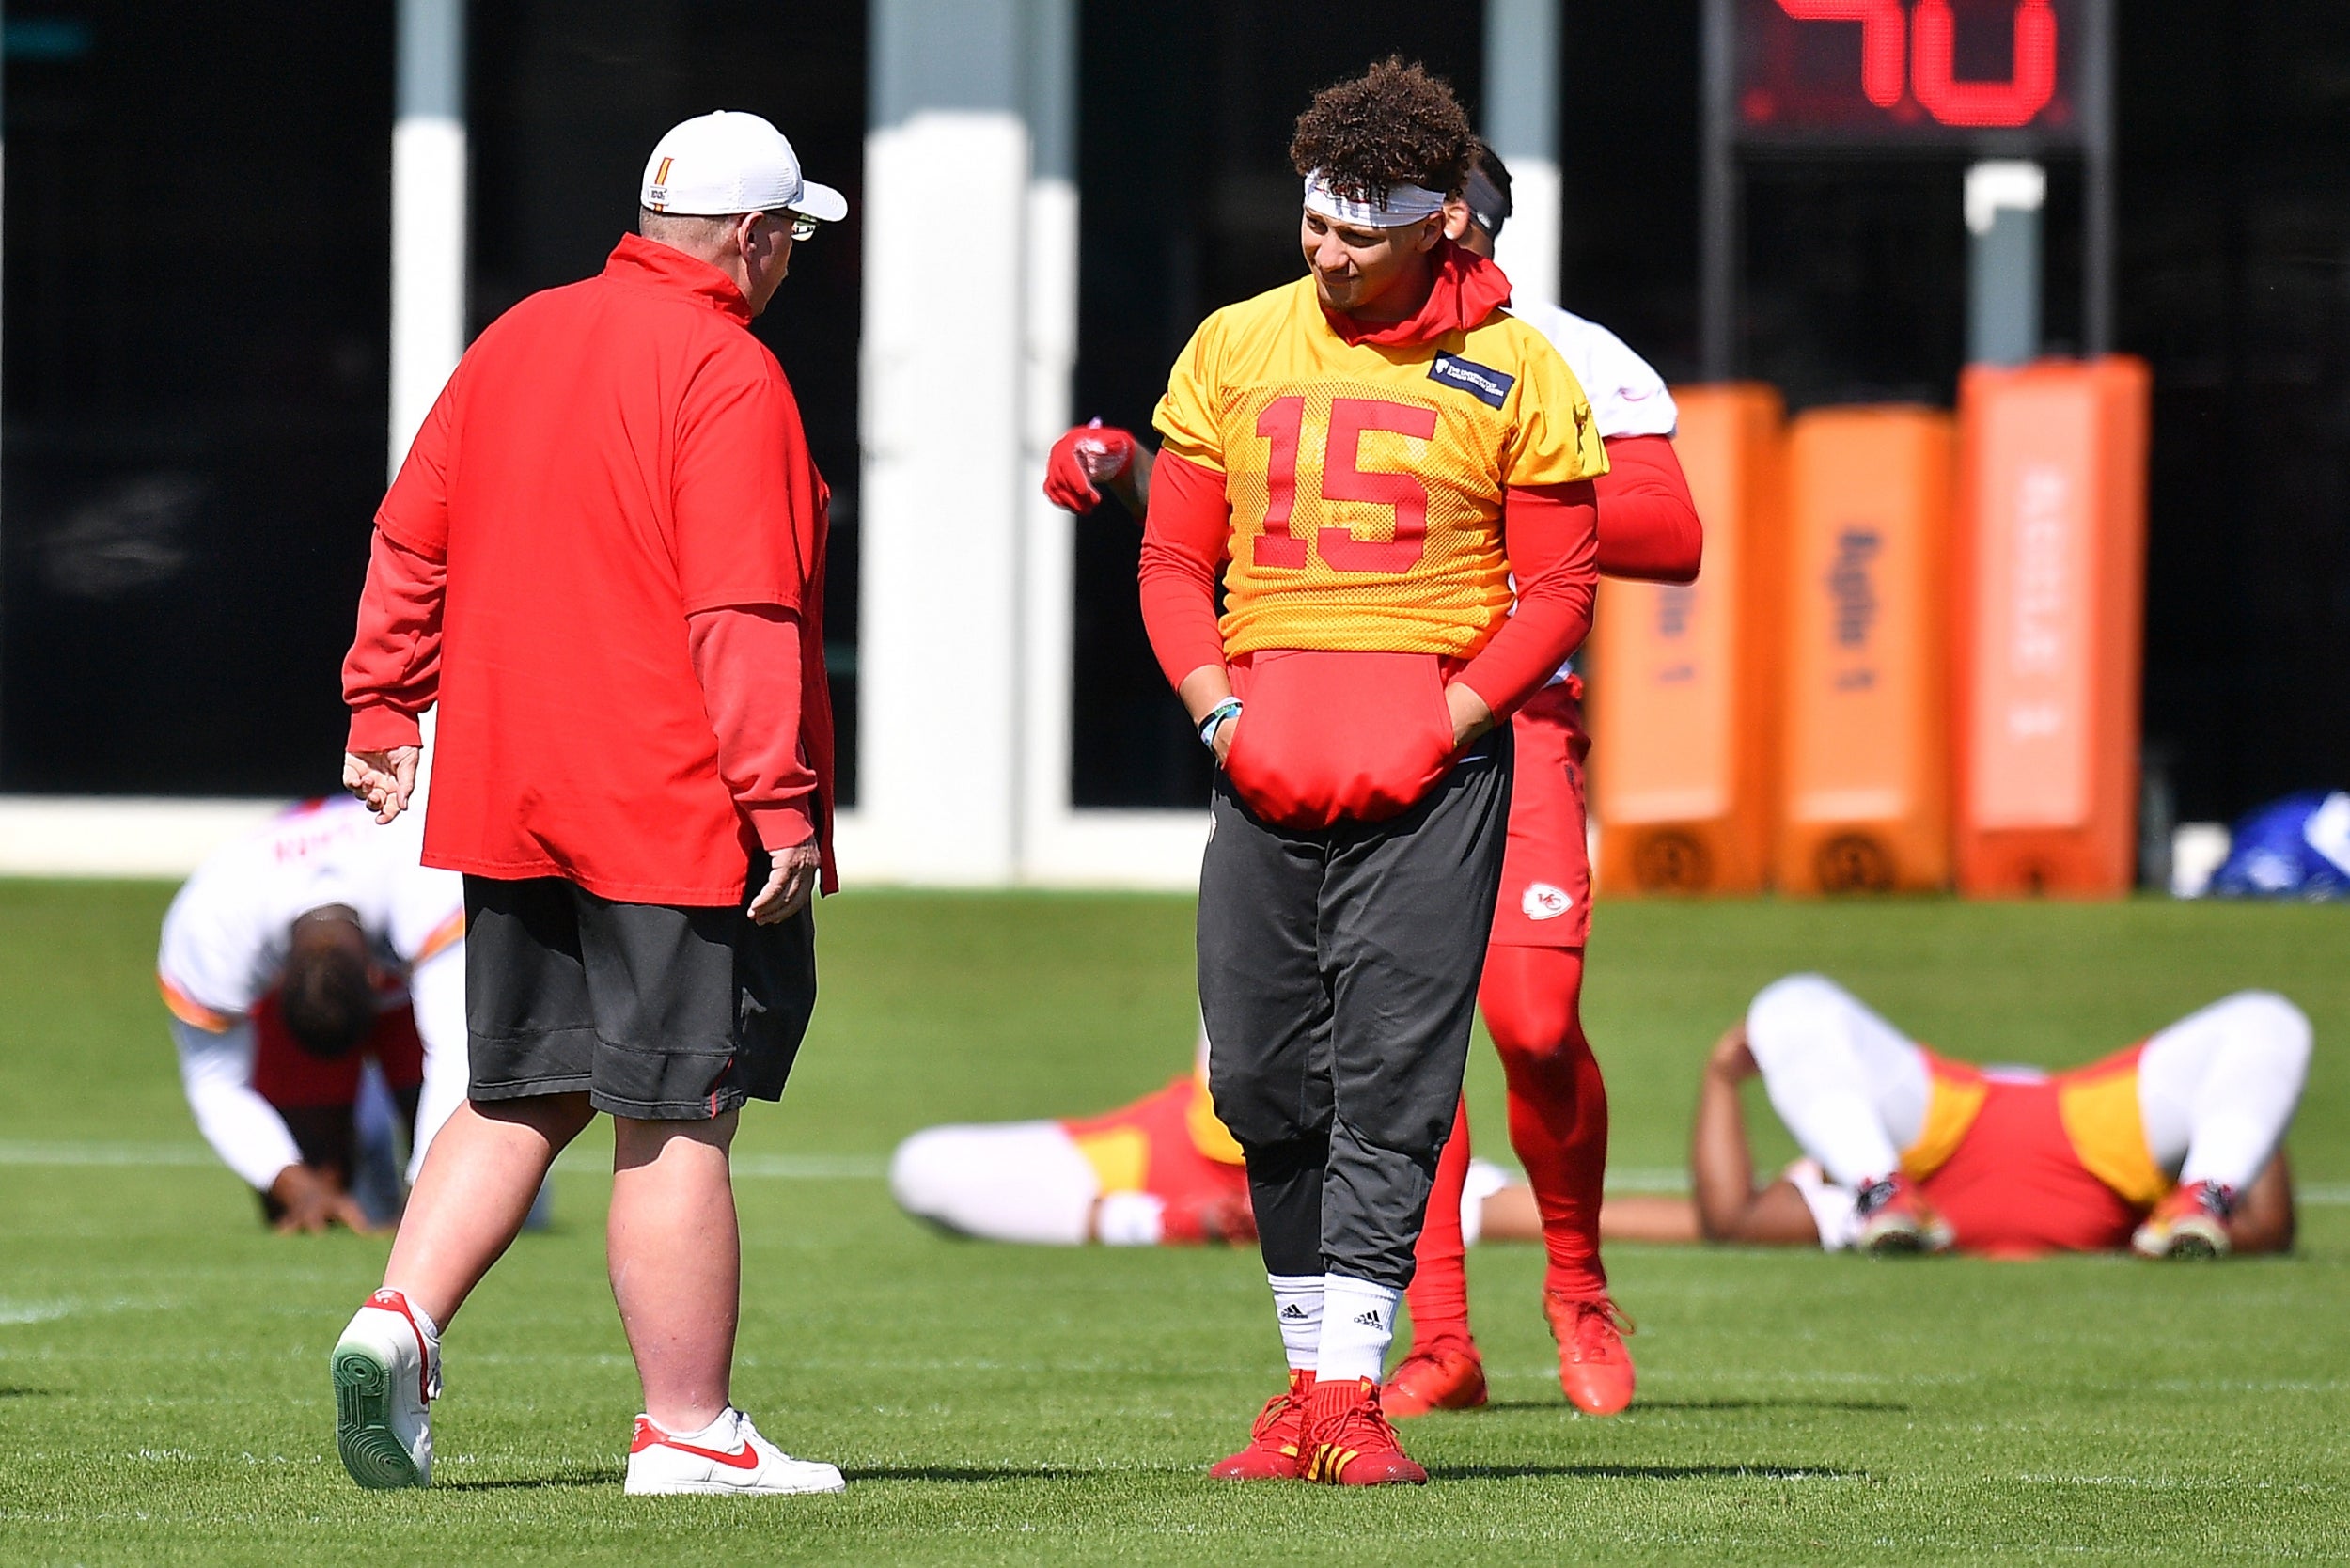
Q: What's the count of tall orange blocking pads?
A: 3